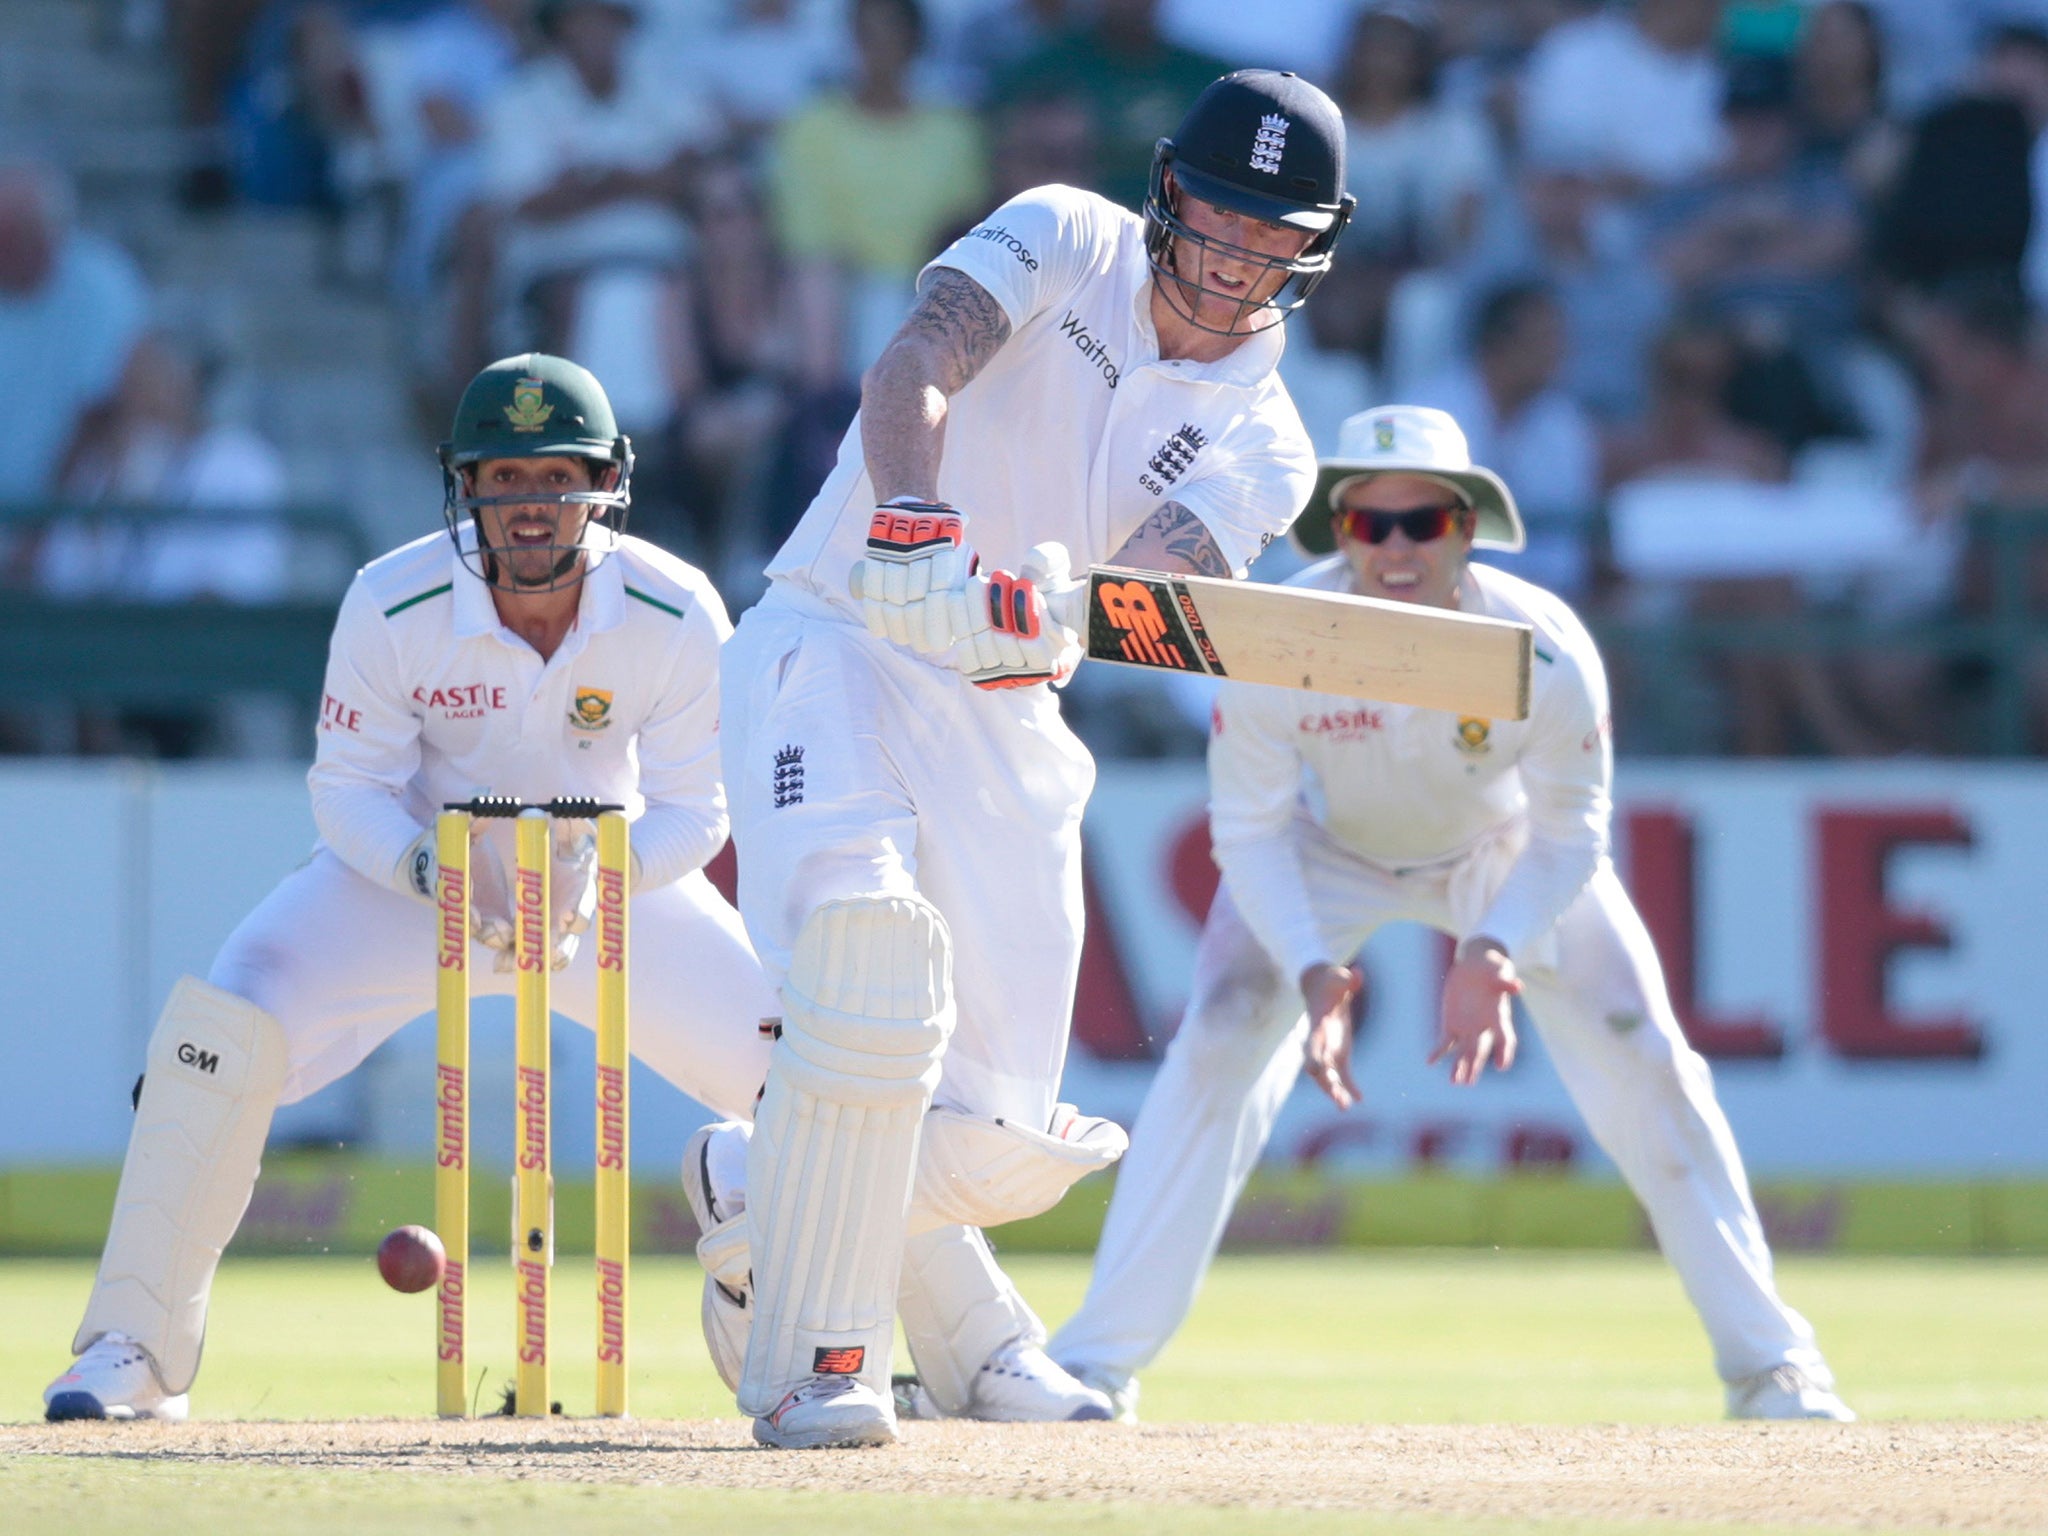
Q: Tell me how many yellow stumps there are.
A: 3